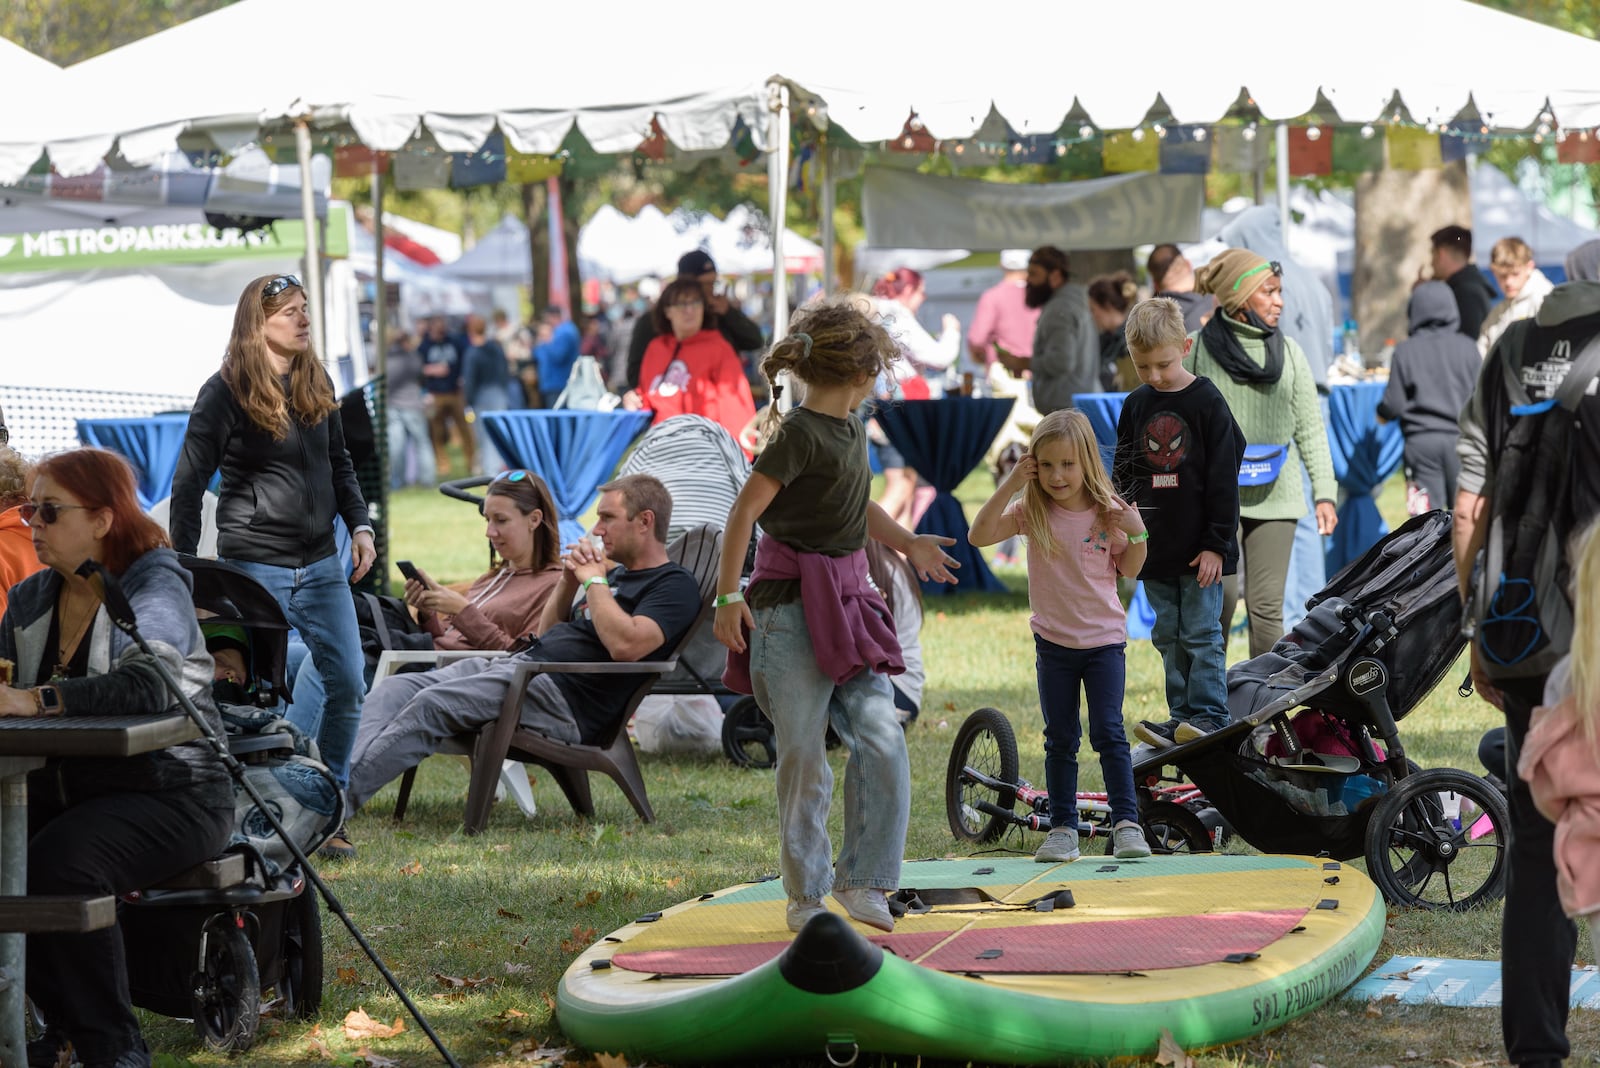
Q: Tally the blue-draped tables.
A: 5